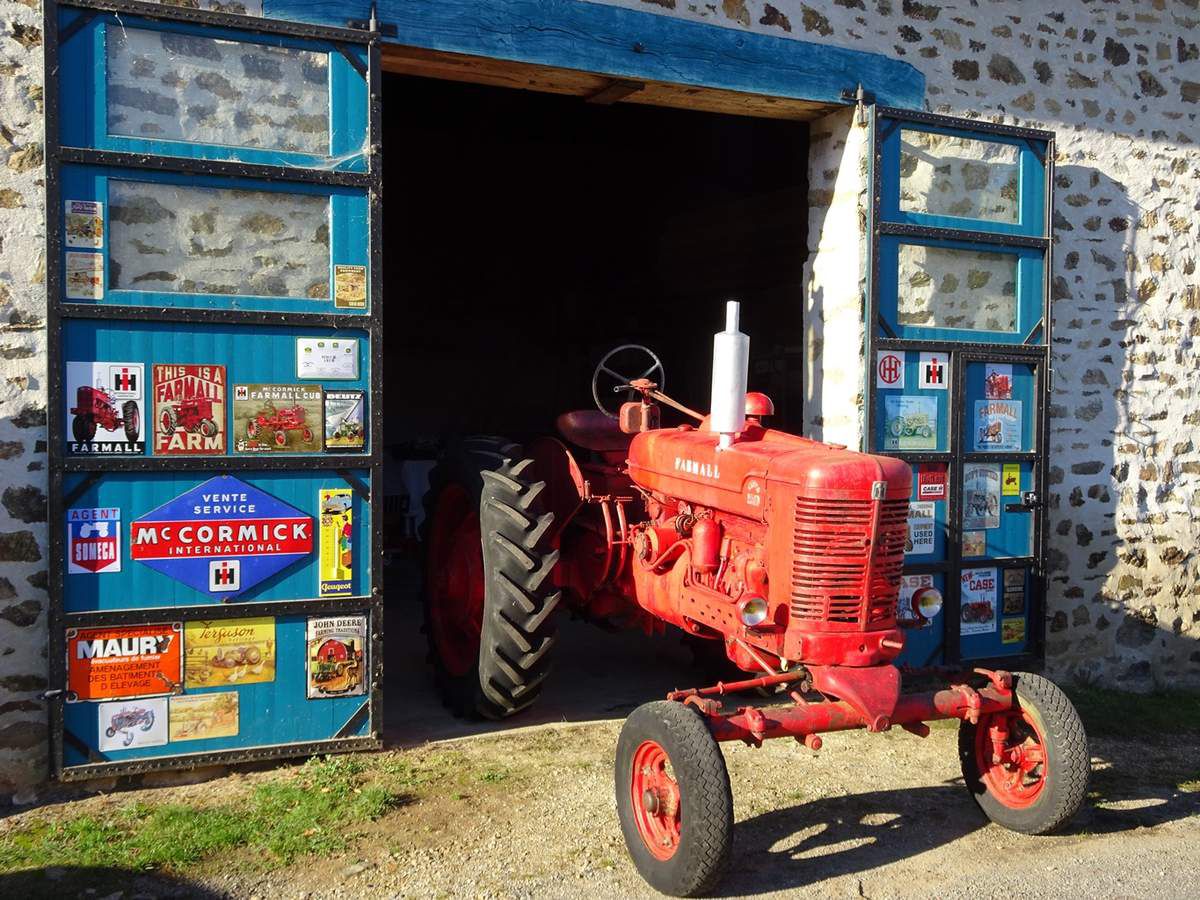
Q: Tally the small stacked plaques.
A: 2